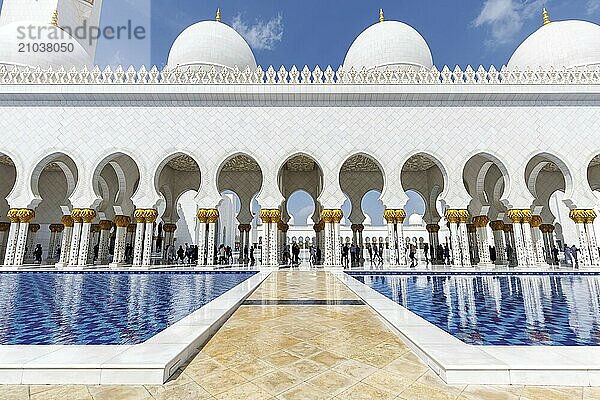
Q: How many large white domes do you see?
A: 4